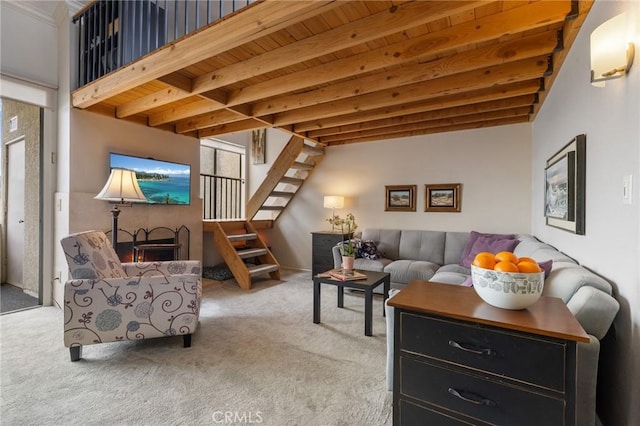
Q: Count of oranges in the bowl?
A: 5